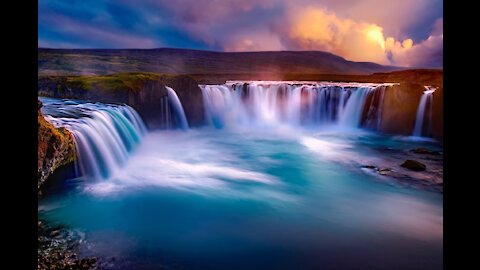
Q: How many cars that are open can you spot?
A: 0